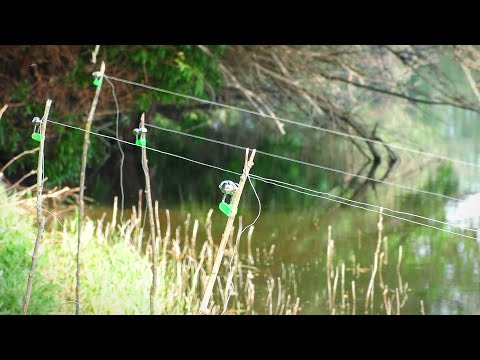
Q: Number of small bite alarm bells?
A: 4